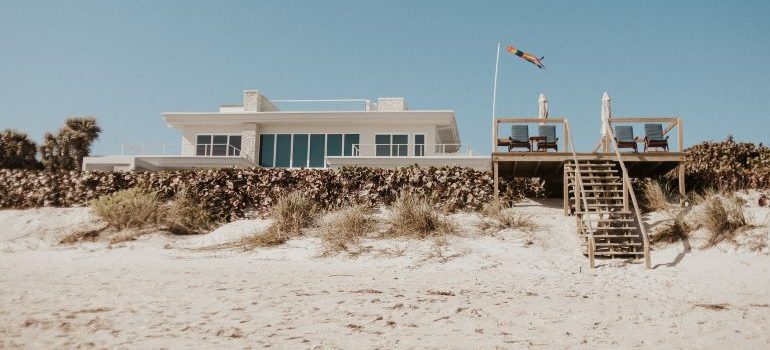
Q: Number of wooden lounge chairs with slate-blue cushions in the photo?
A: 4